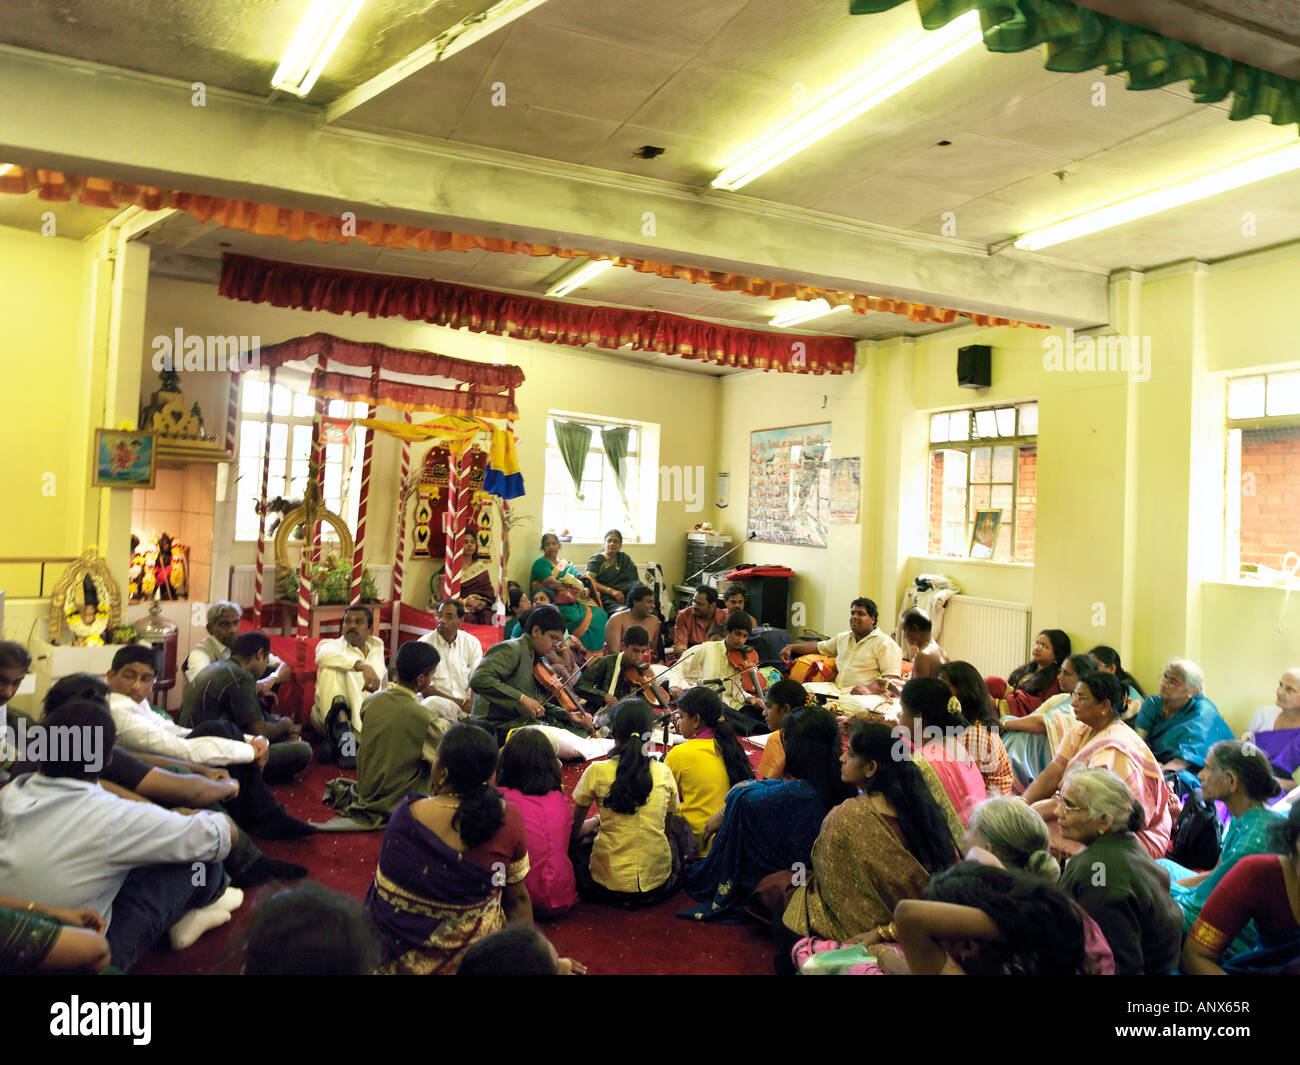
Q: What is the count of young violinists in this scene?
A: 3